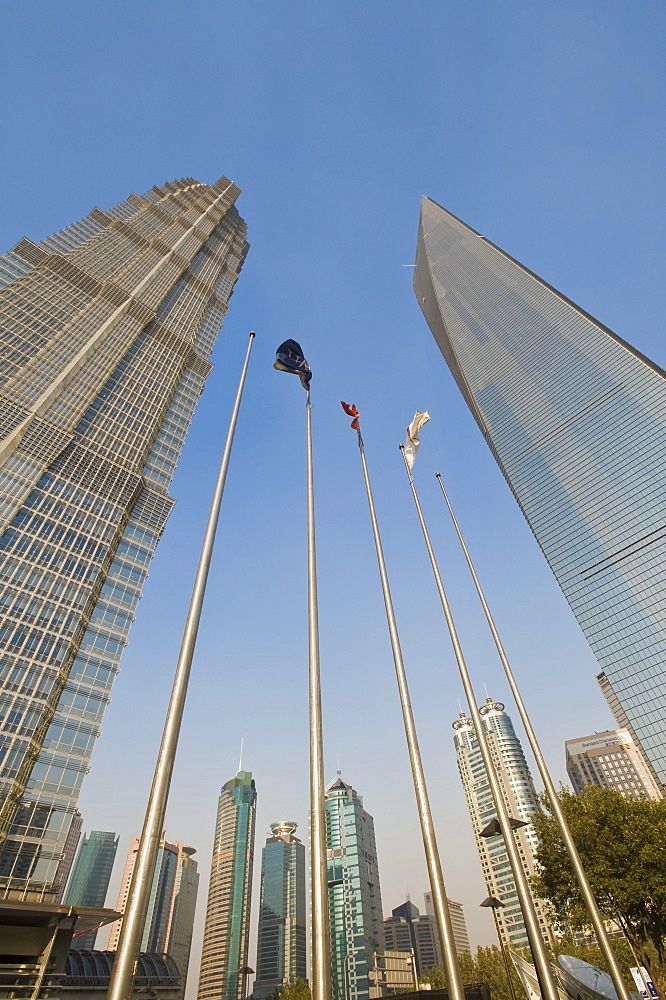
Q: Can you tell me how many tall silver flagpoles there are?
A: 5